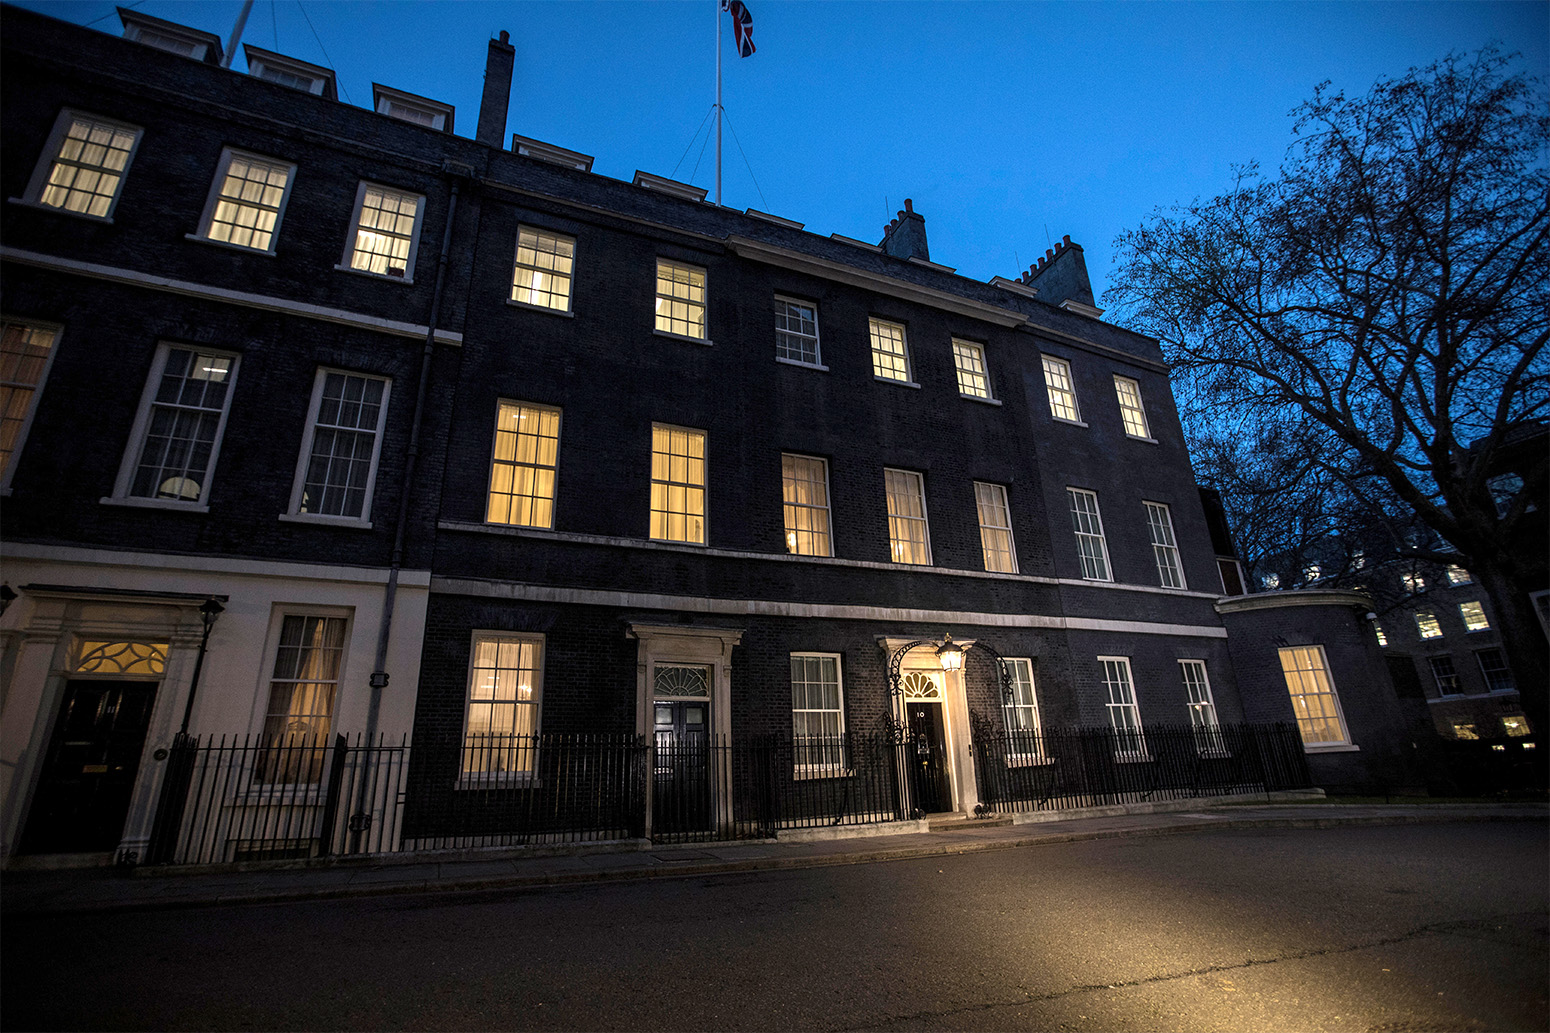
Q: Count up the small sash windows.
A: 10